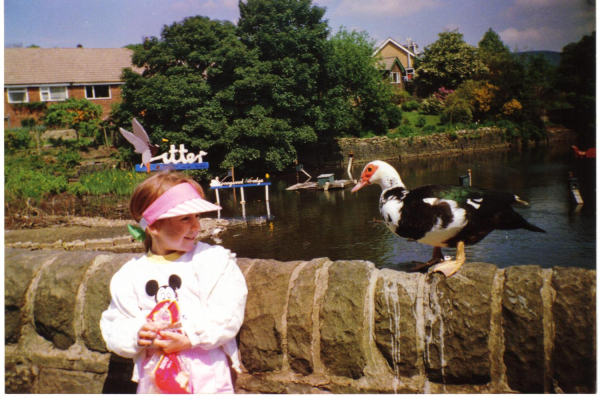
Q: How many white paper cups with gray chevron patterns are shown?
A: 0